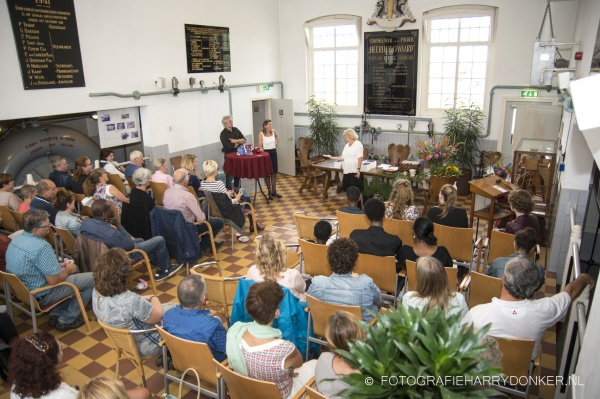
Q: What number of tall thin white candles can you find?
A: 0